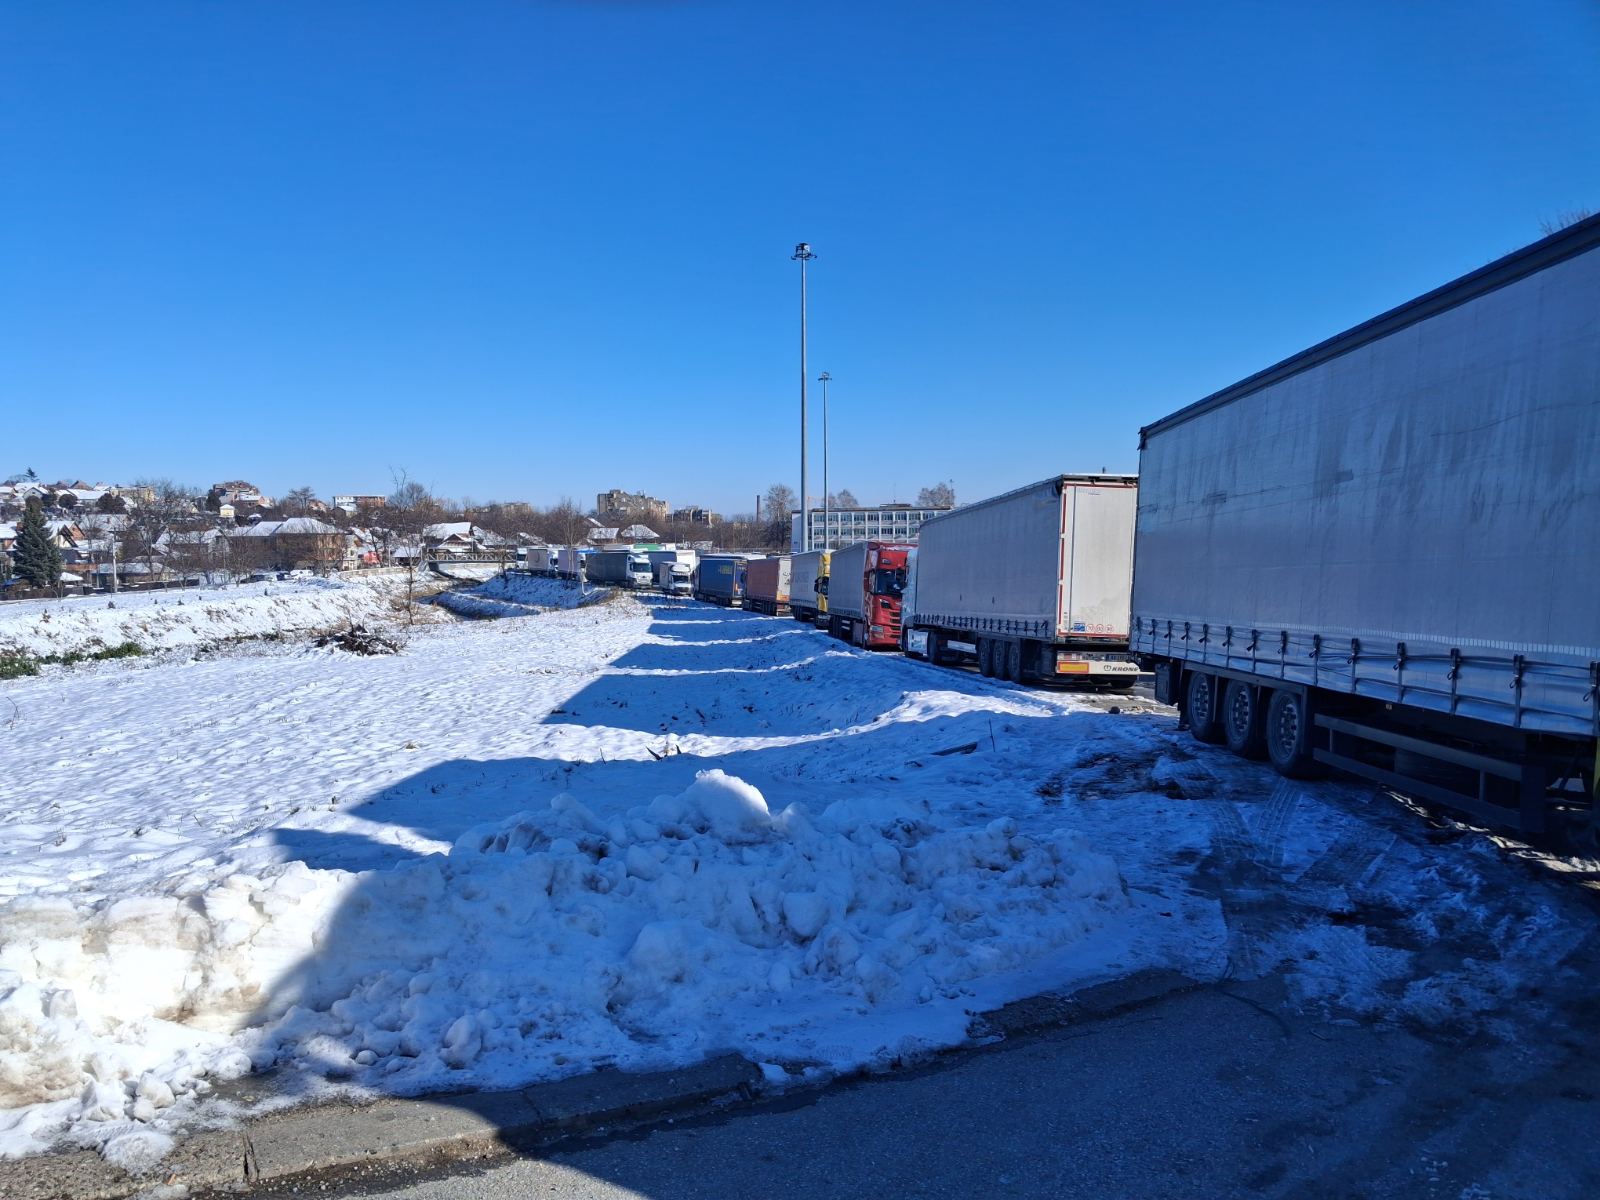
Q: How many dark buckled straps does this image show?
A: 14